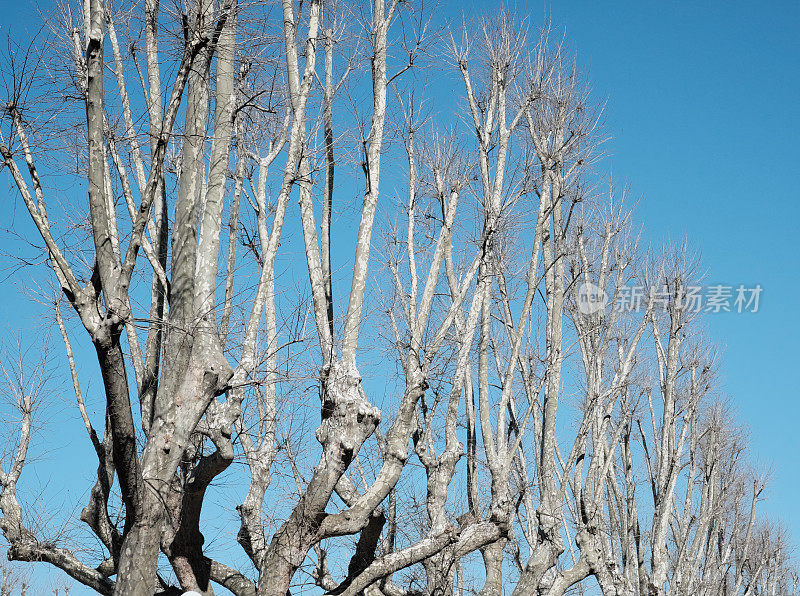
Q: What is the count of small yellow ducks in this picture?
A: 0